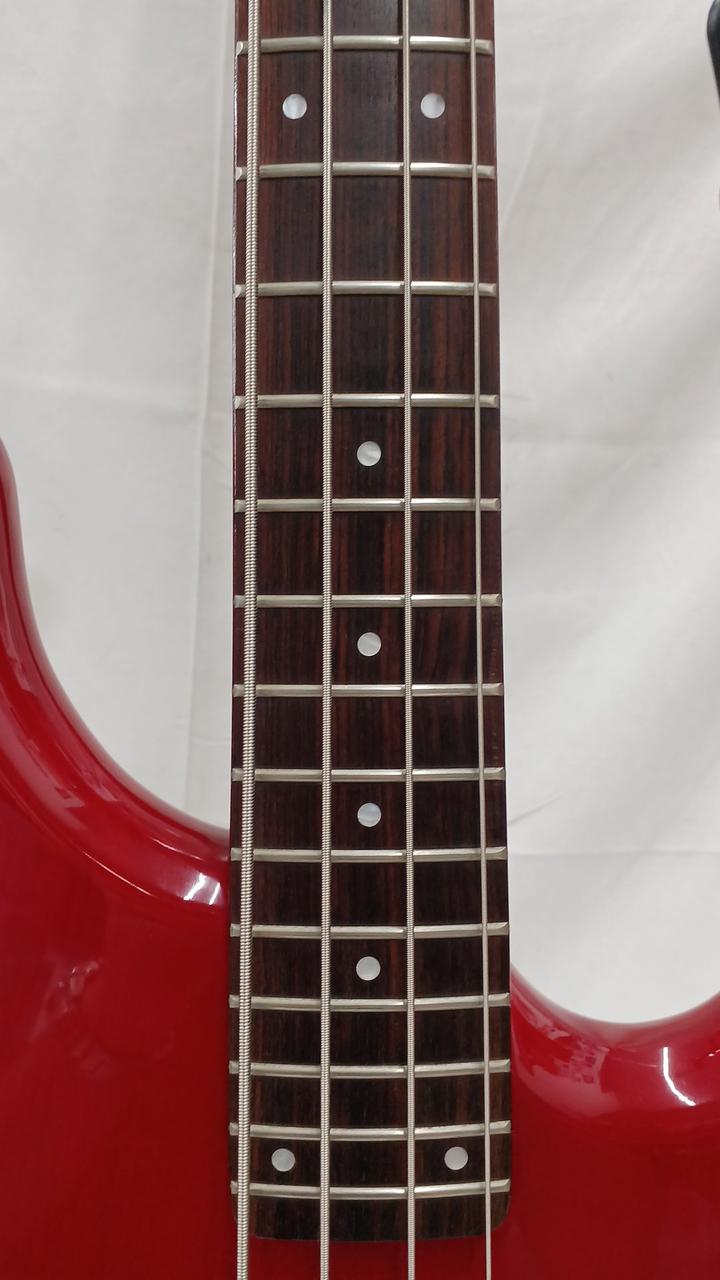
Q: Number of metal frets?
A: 14